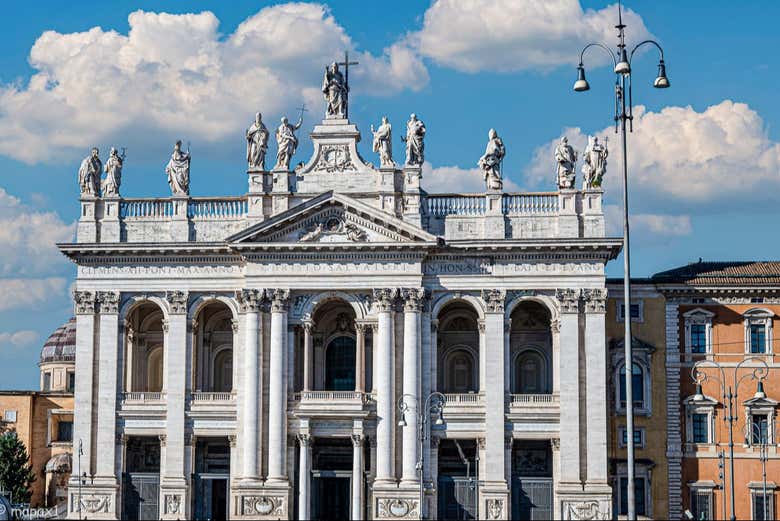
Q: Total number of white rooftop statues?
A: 11